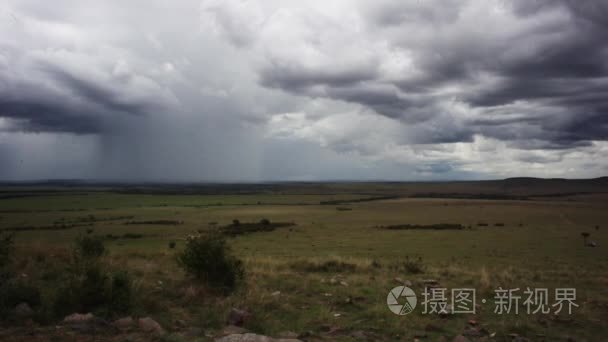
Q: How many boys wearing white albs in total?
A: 0